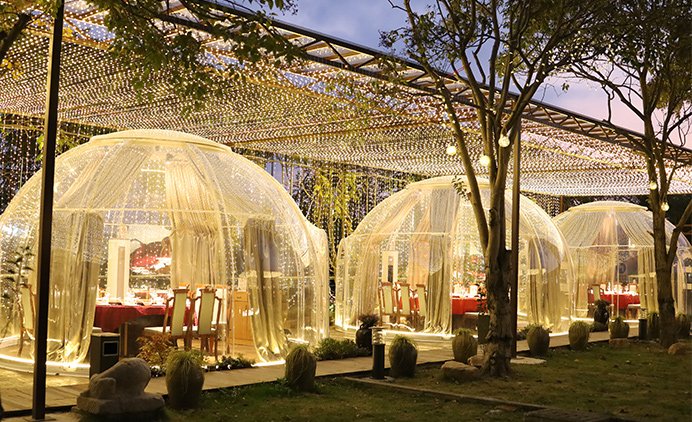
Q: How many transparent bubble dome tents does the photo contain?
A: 3